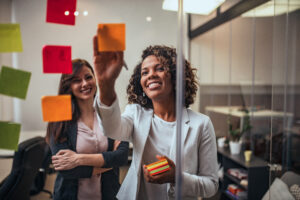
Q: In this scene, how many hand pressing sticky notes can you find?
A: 1